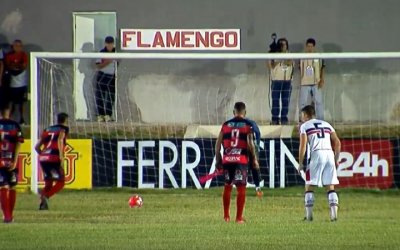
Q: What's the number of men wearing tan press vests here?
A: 2